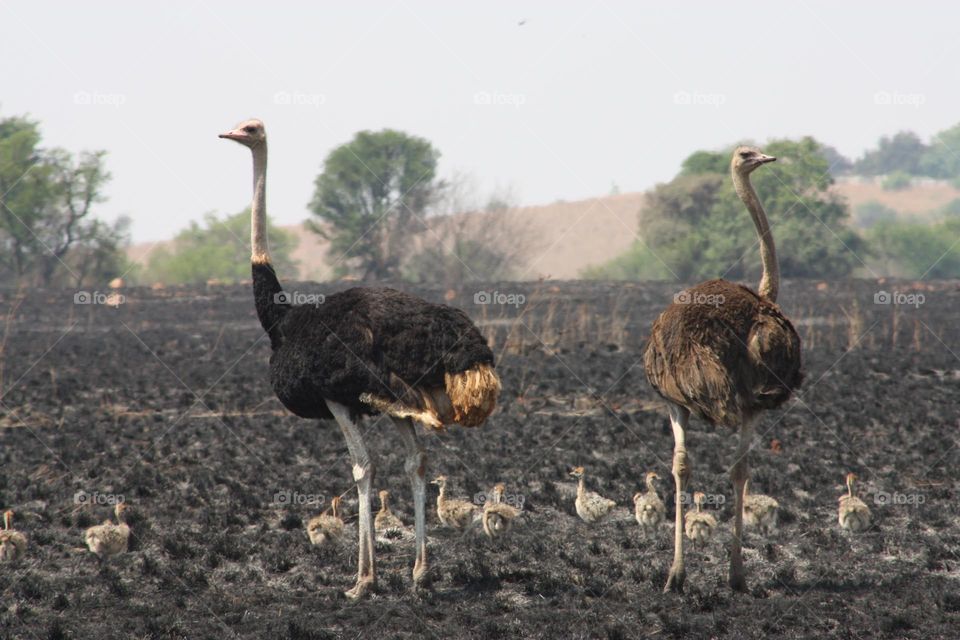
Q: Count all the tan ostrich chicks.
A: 11